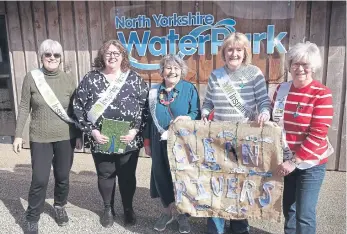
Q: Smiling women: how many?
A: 5